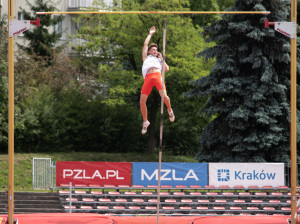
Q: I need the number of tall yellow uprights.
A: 2